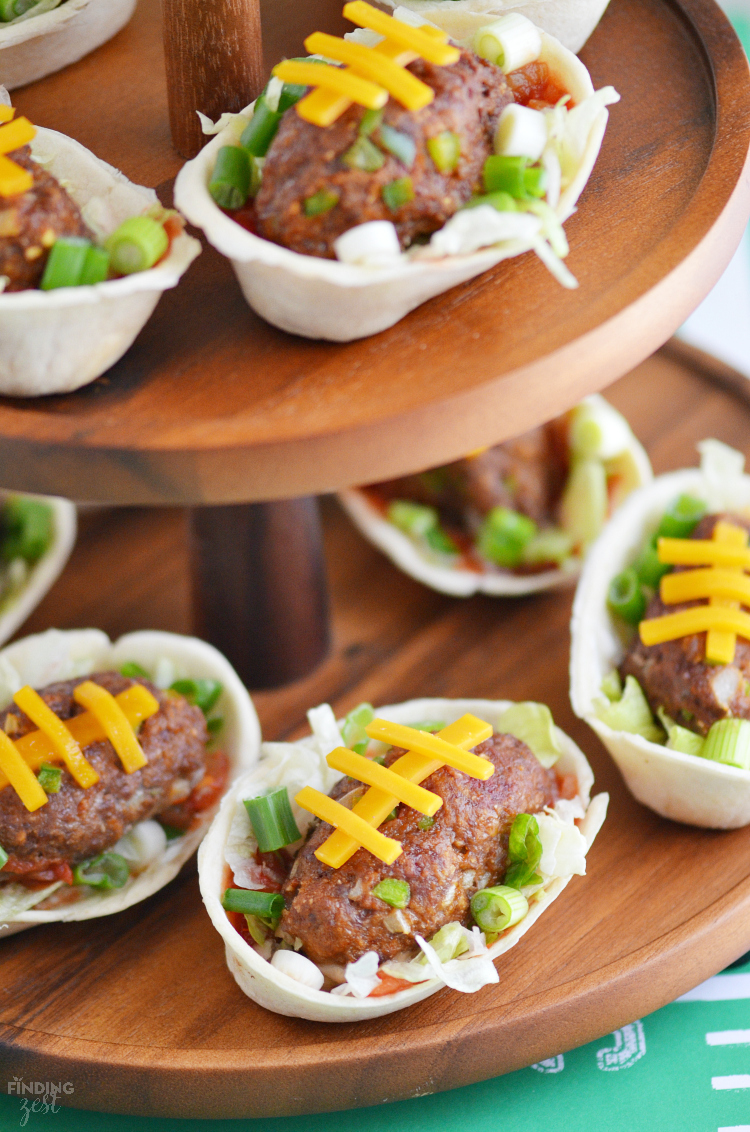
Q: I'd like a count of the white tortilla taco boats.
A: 9